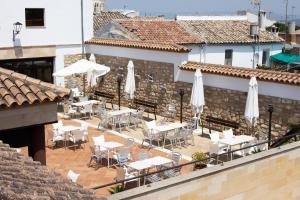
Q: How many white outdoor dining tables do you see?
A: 7